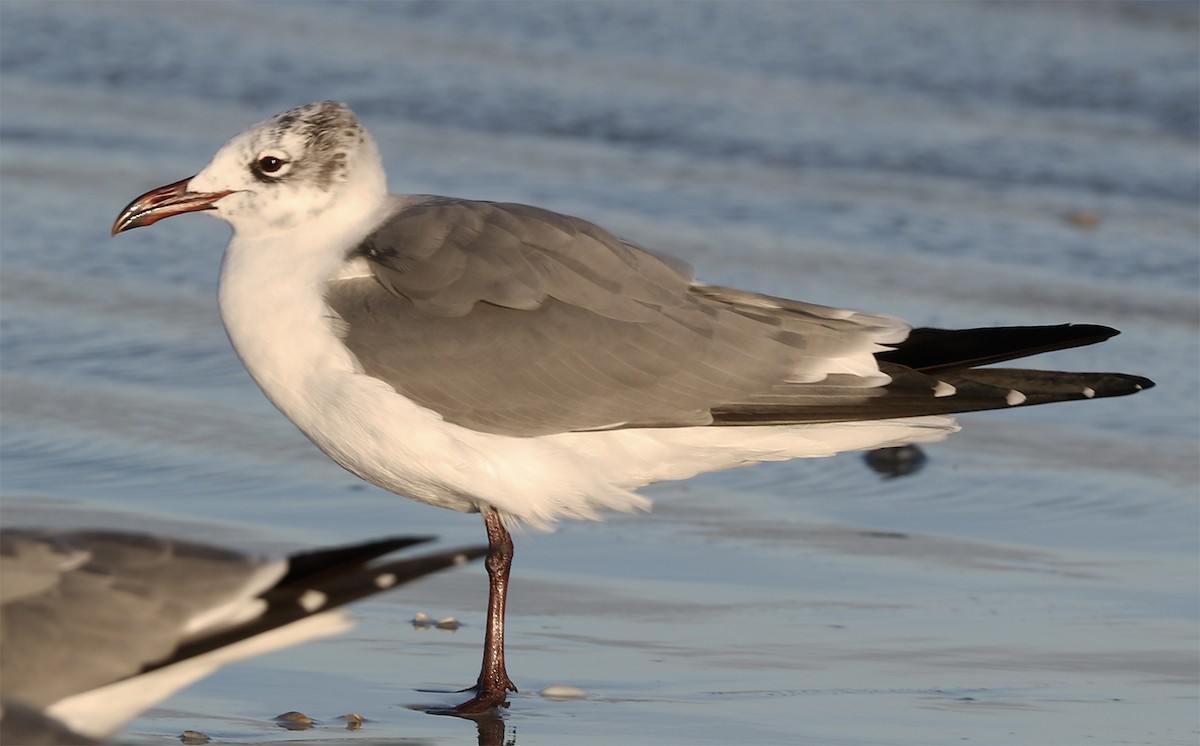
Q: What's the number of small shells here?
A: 6